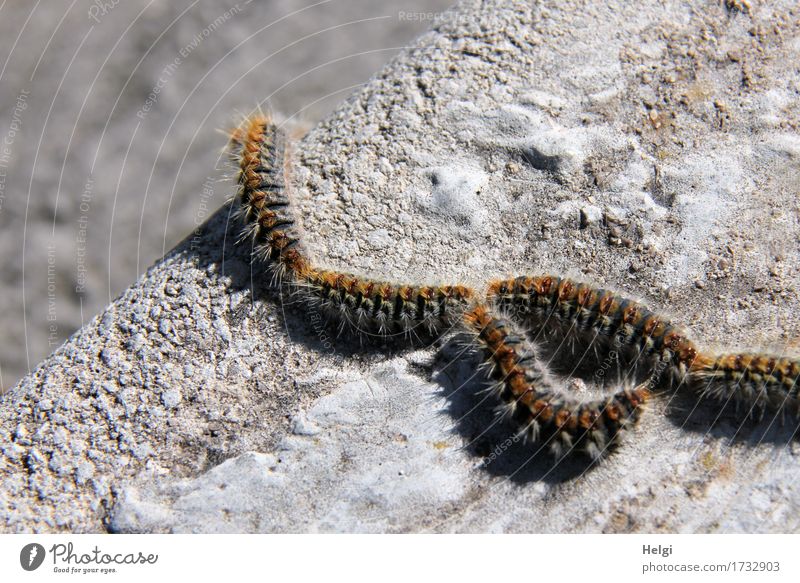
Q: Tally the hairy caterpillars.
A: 5